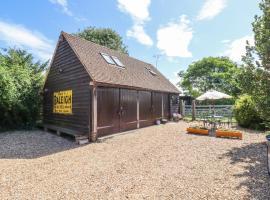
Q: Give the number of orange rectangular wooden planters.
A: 2